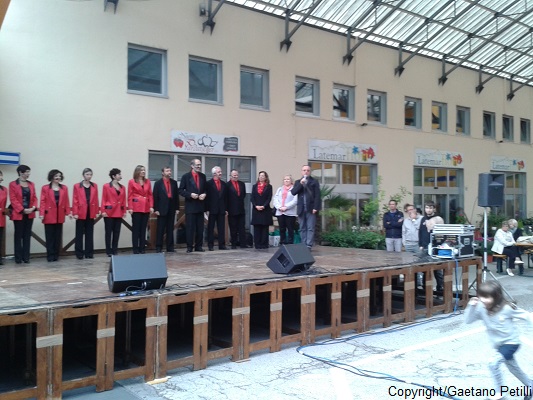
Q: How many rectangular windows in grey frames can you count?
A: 12